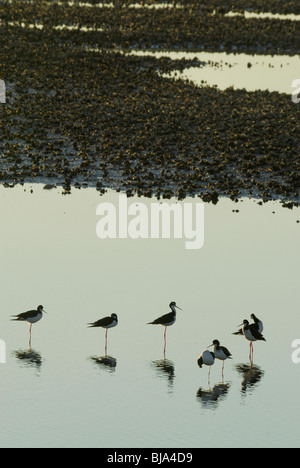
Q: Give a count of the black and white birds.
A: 7